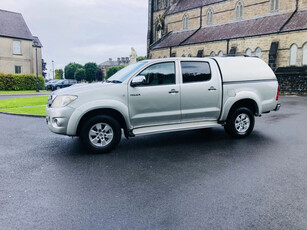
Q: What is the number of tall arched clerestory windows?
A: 4